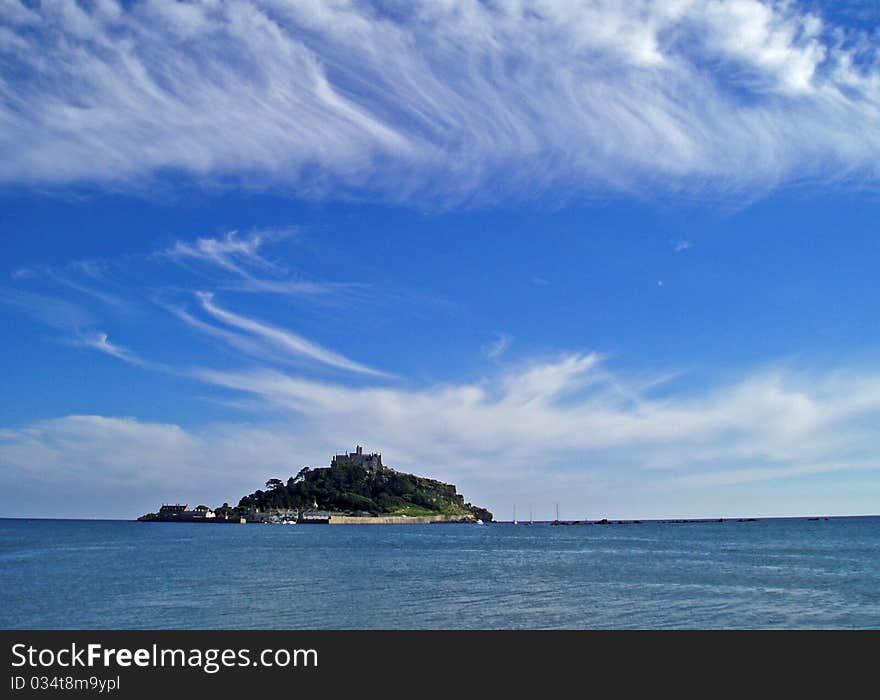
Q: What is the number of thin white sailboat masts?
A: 3